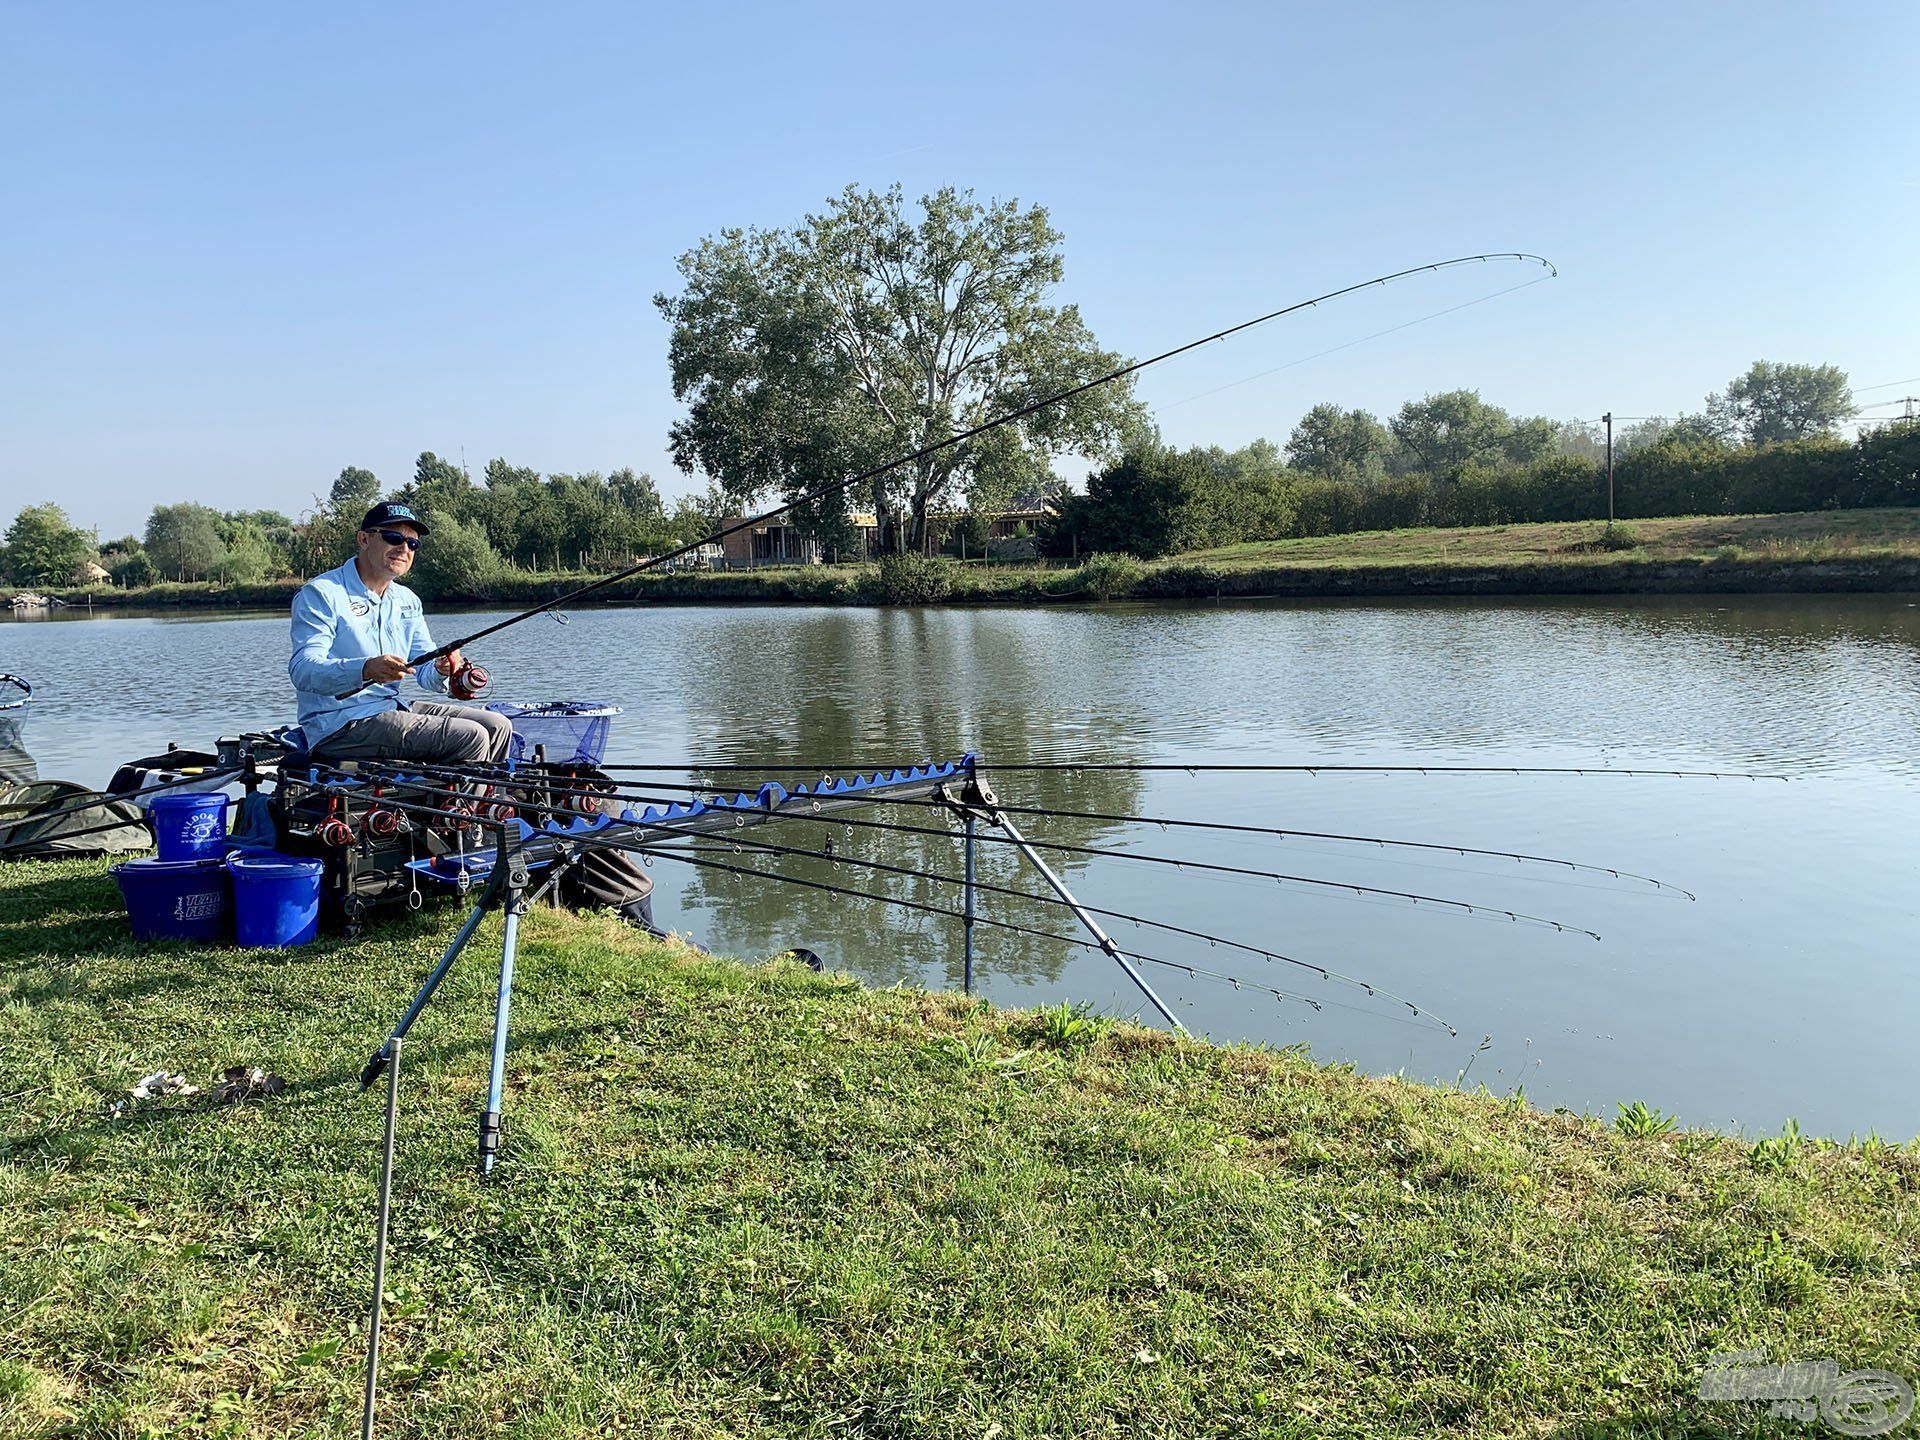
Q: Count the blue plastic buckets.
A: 3